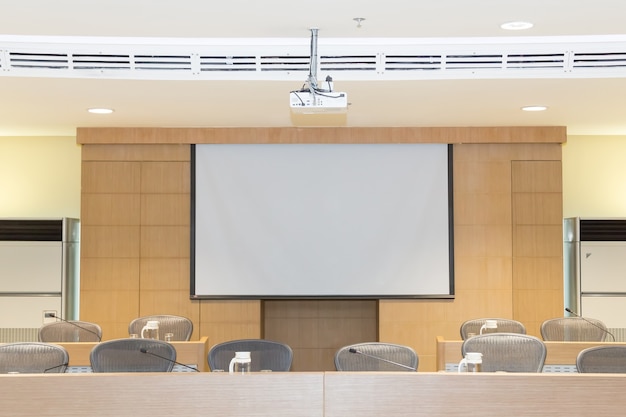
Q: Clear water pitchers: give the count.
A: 4